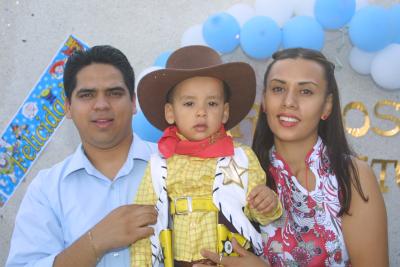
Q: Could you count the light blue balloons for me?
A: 8